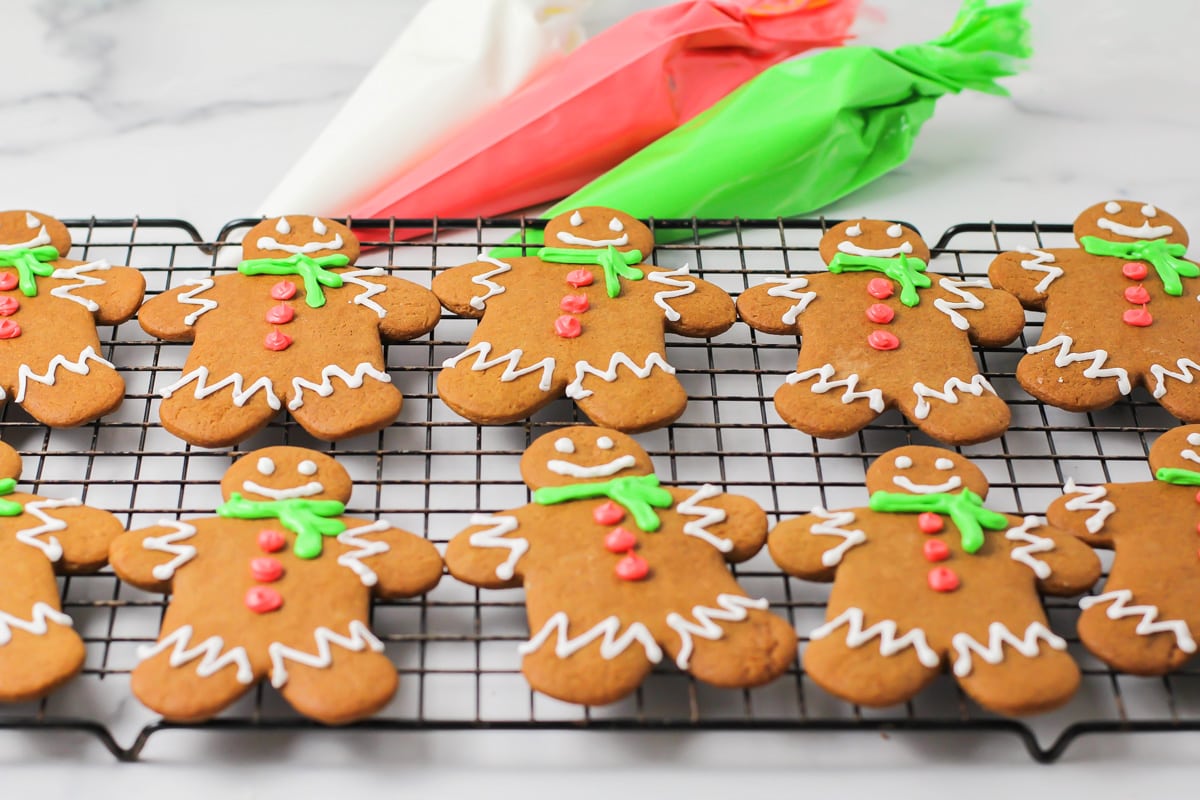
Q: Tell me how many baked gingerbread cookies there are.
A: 10